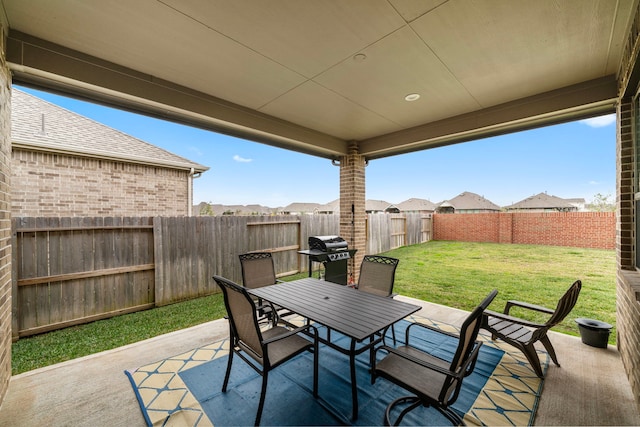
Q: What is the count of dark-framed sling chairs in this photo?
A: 4